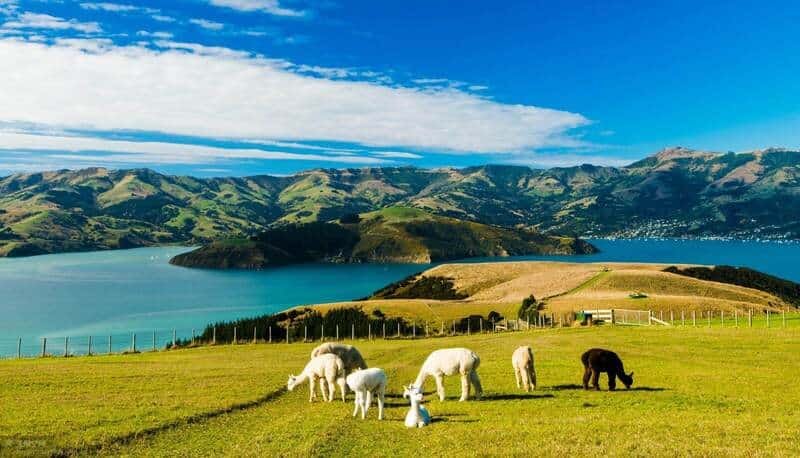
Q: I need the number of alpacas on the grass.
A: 7